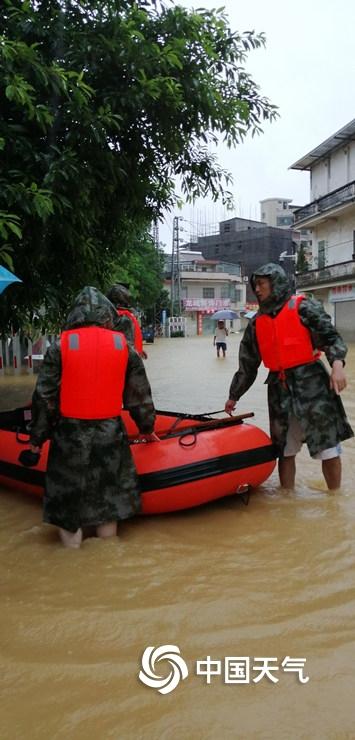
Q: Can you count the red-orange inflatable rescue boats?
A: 1